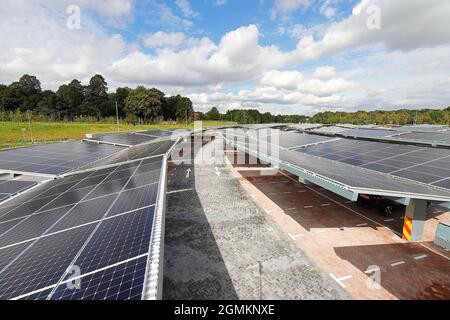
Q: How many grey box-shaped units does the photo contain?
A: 1